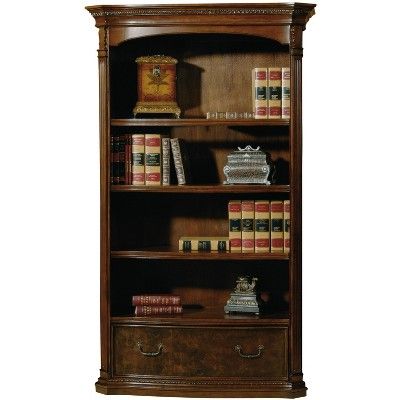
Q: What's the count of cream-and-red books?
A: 10